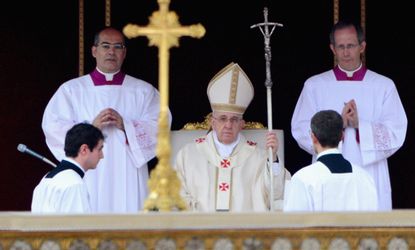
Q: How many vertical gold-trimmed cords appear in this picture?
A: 4